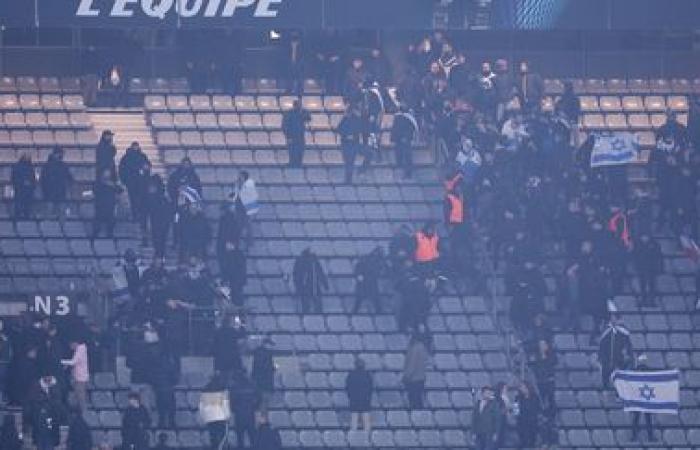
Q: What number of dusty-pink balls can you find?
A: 0